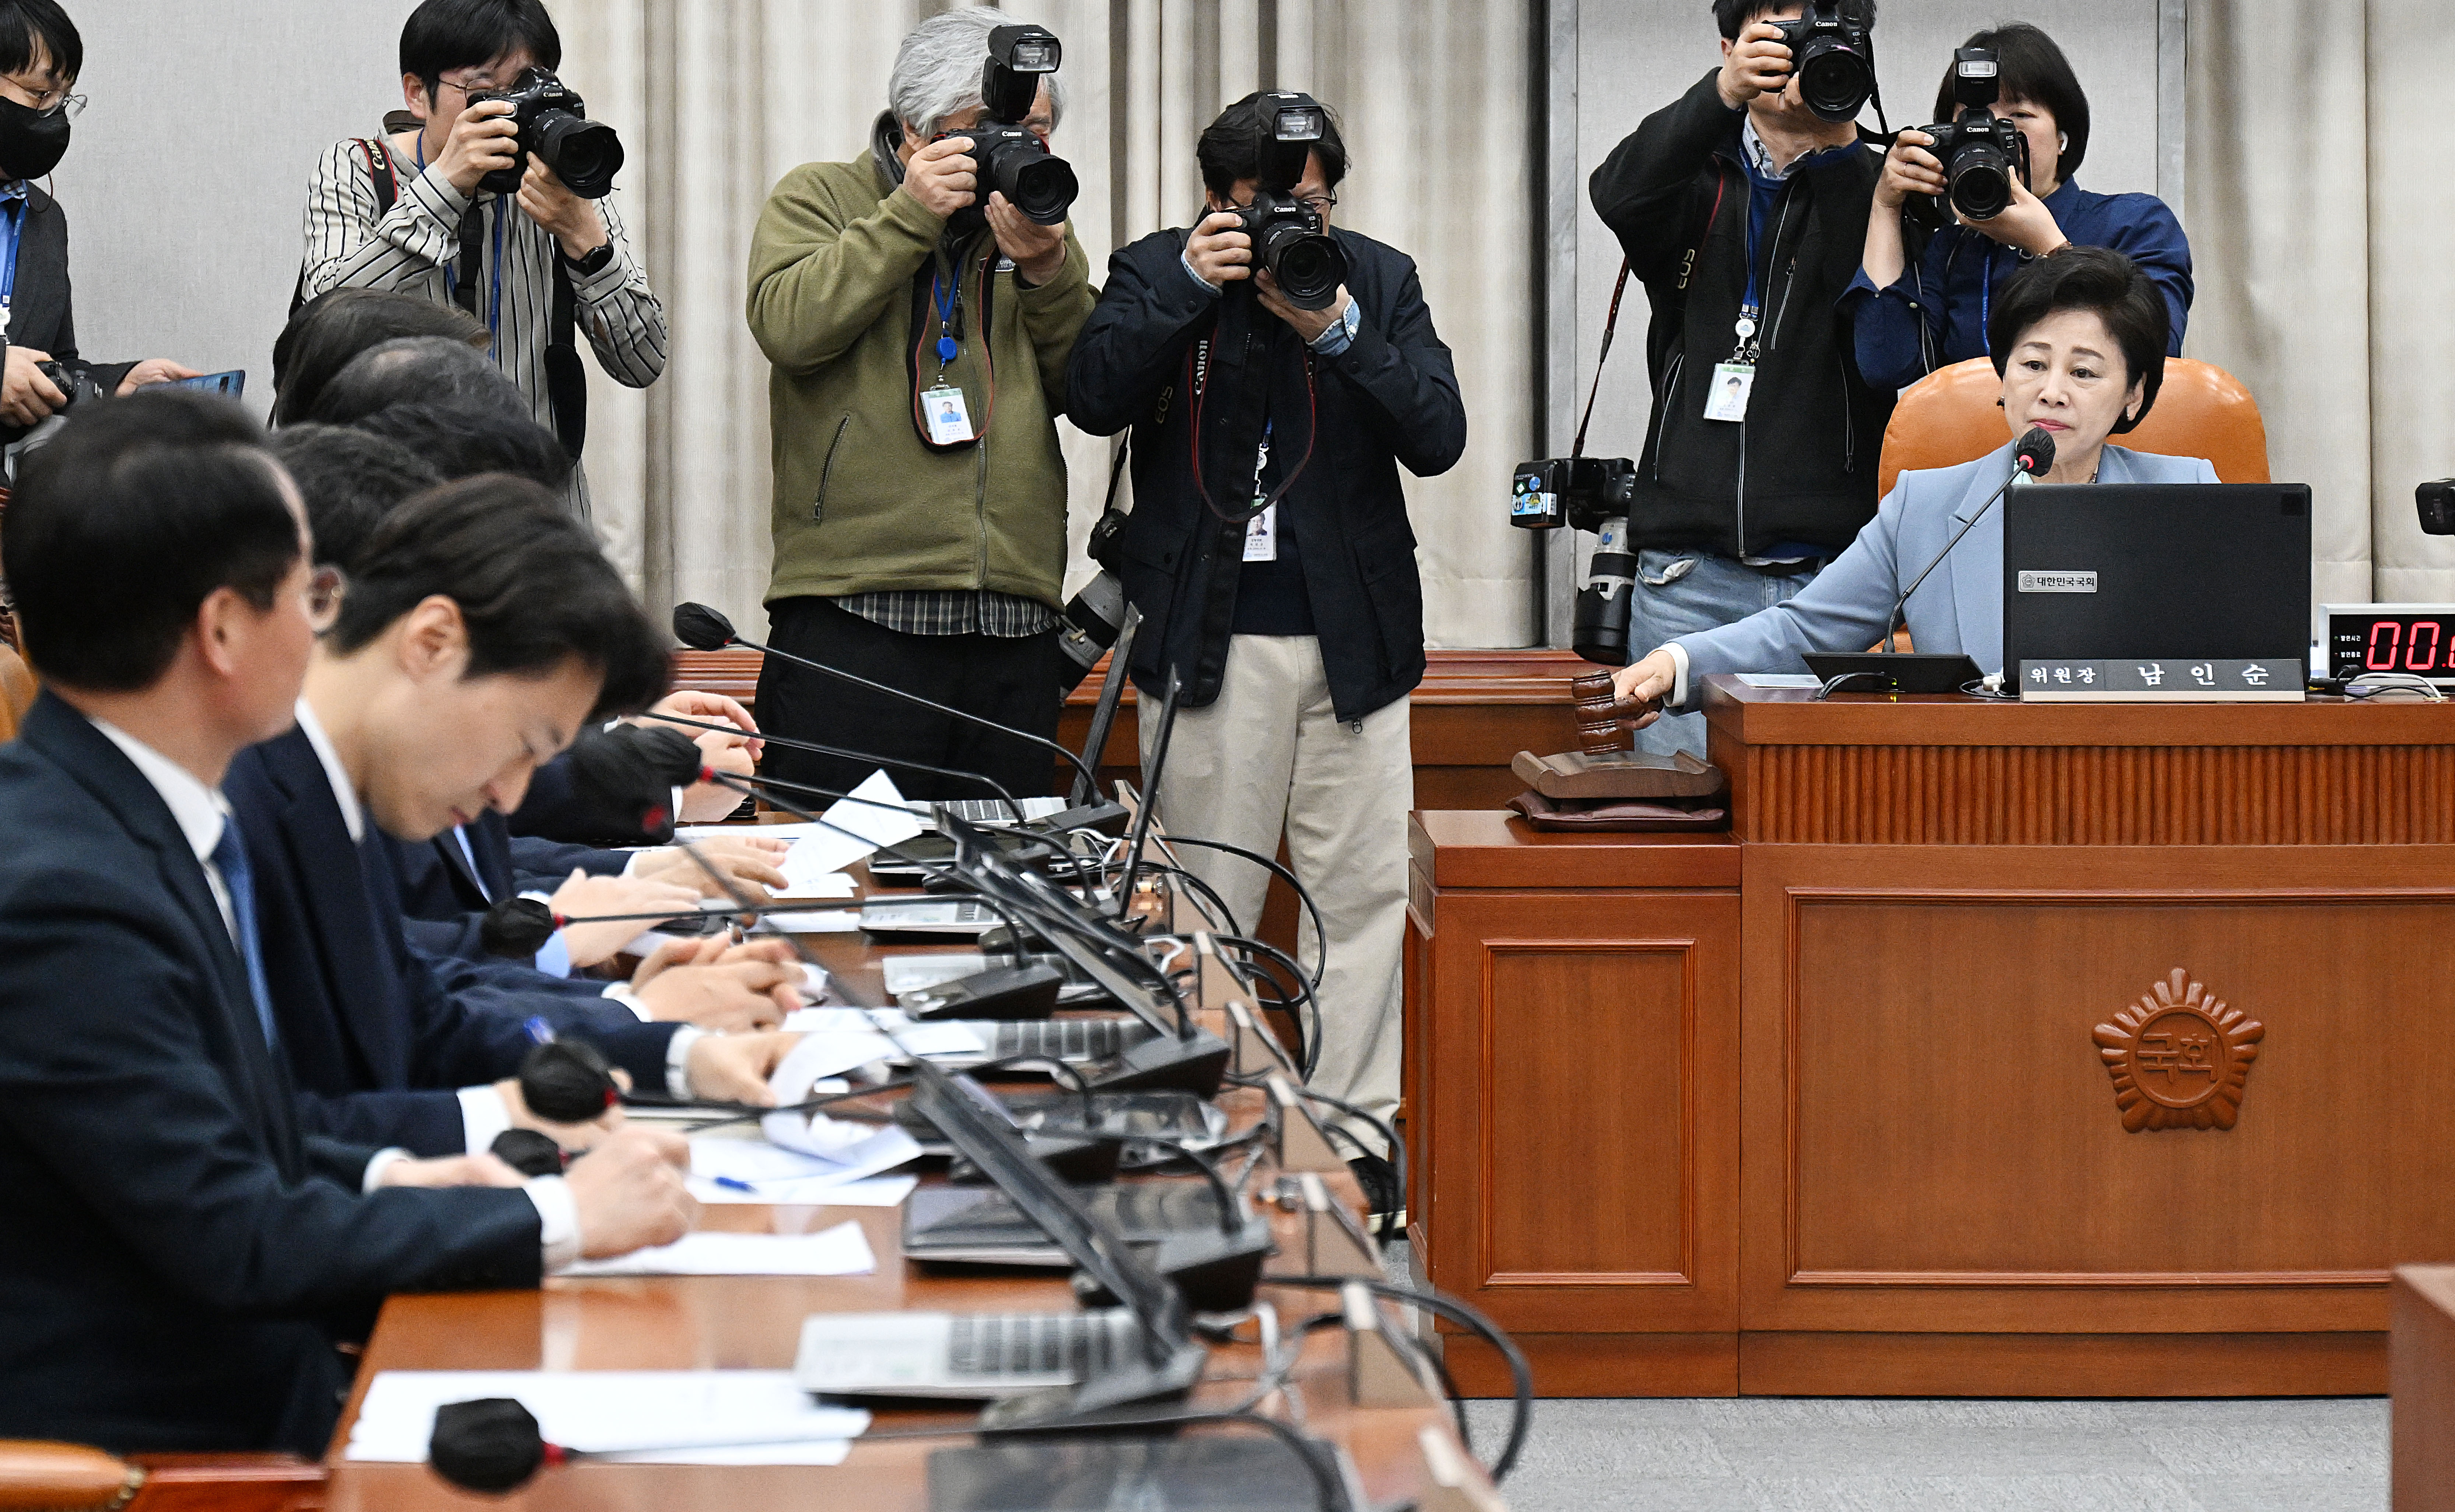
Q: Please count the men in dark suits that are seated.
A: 6